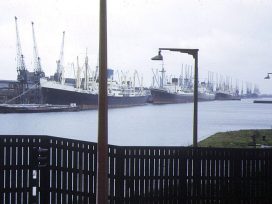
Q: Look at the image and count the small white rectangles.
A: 2